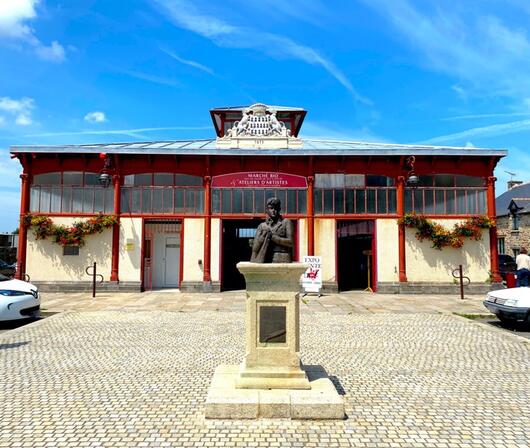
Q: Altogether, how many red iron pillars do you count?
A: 6